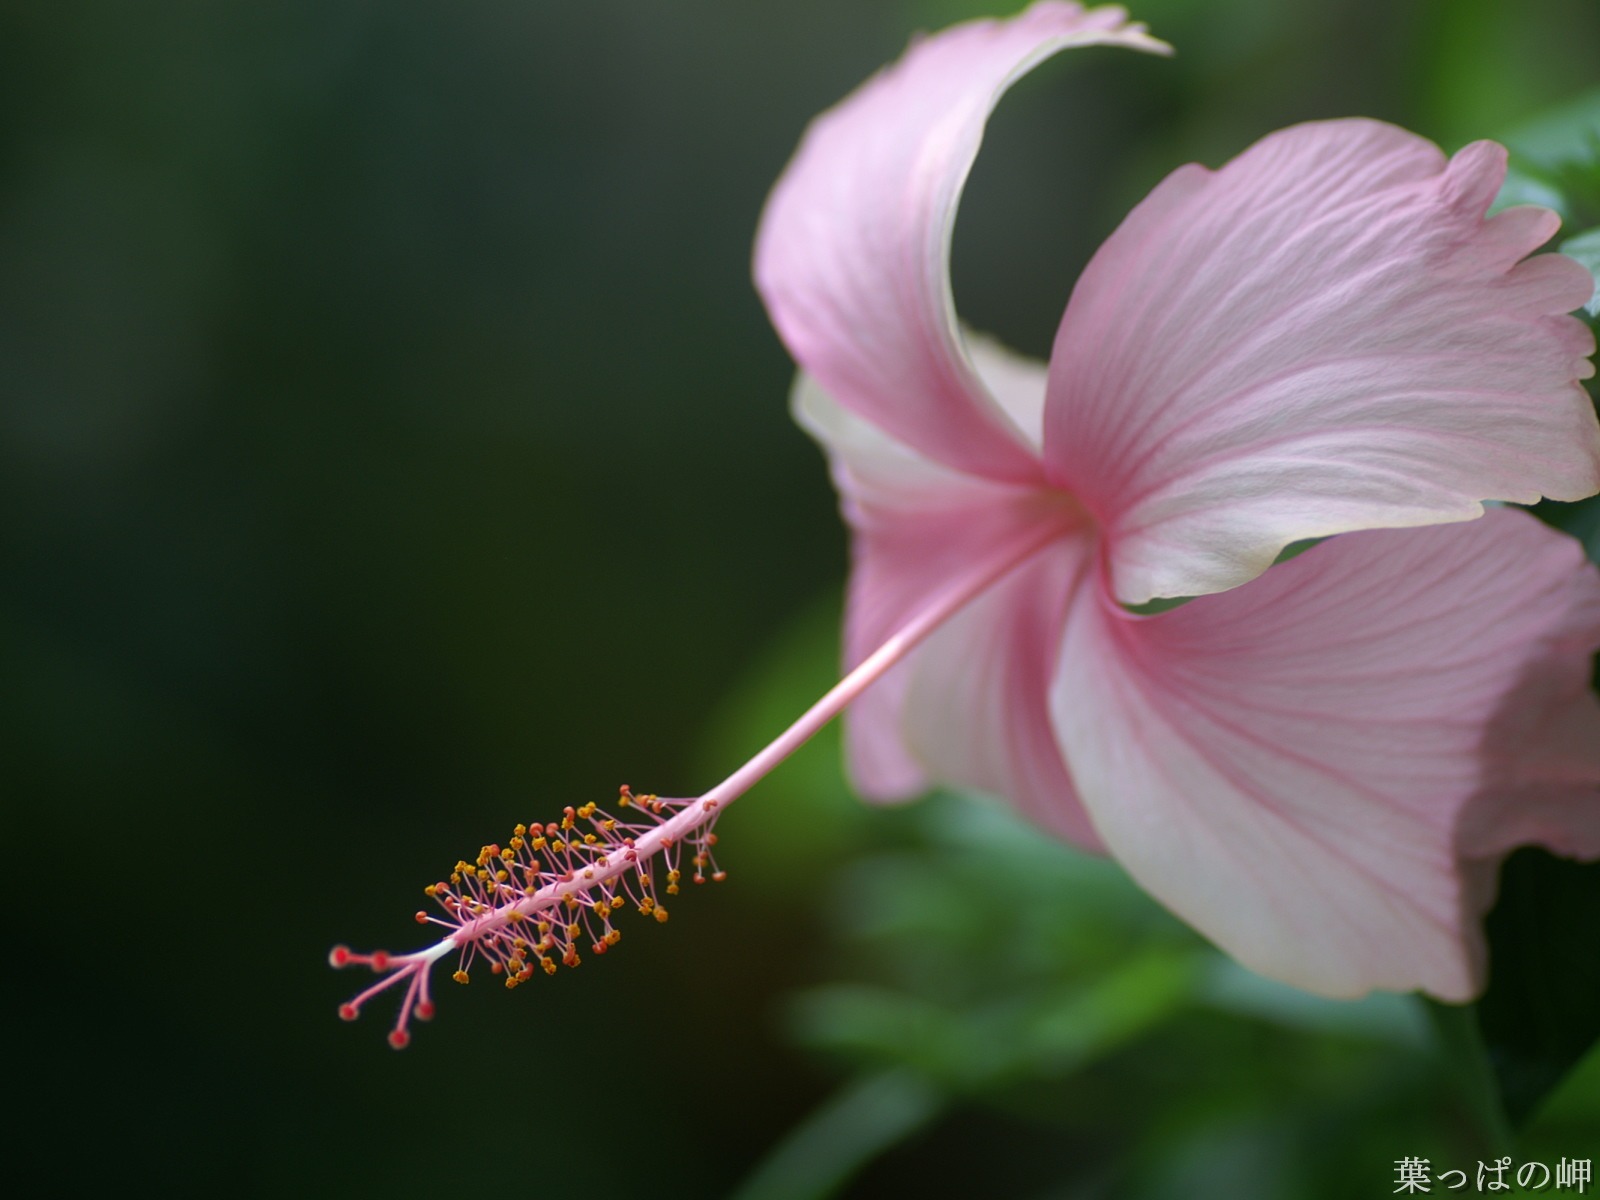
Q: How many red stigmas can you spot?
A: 5